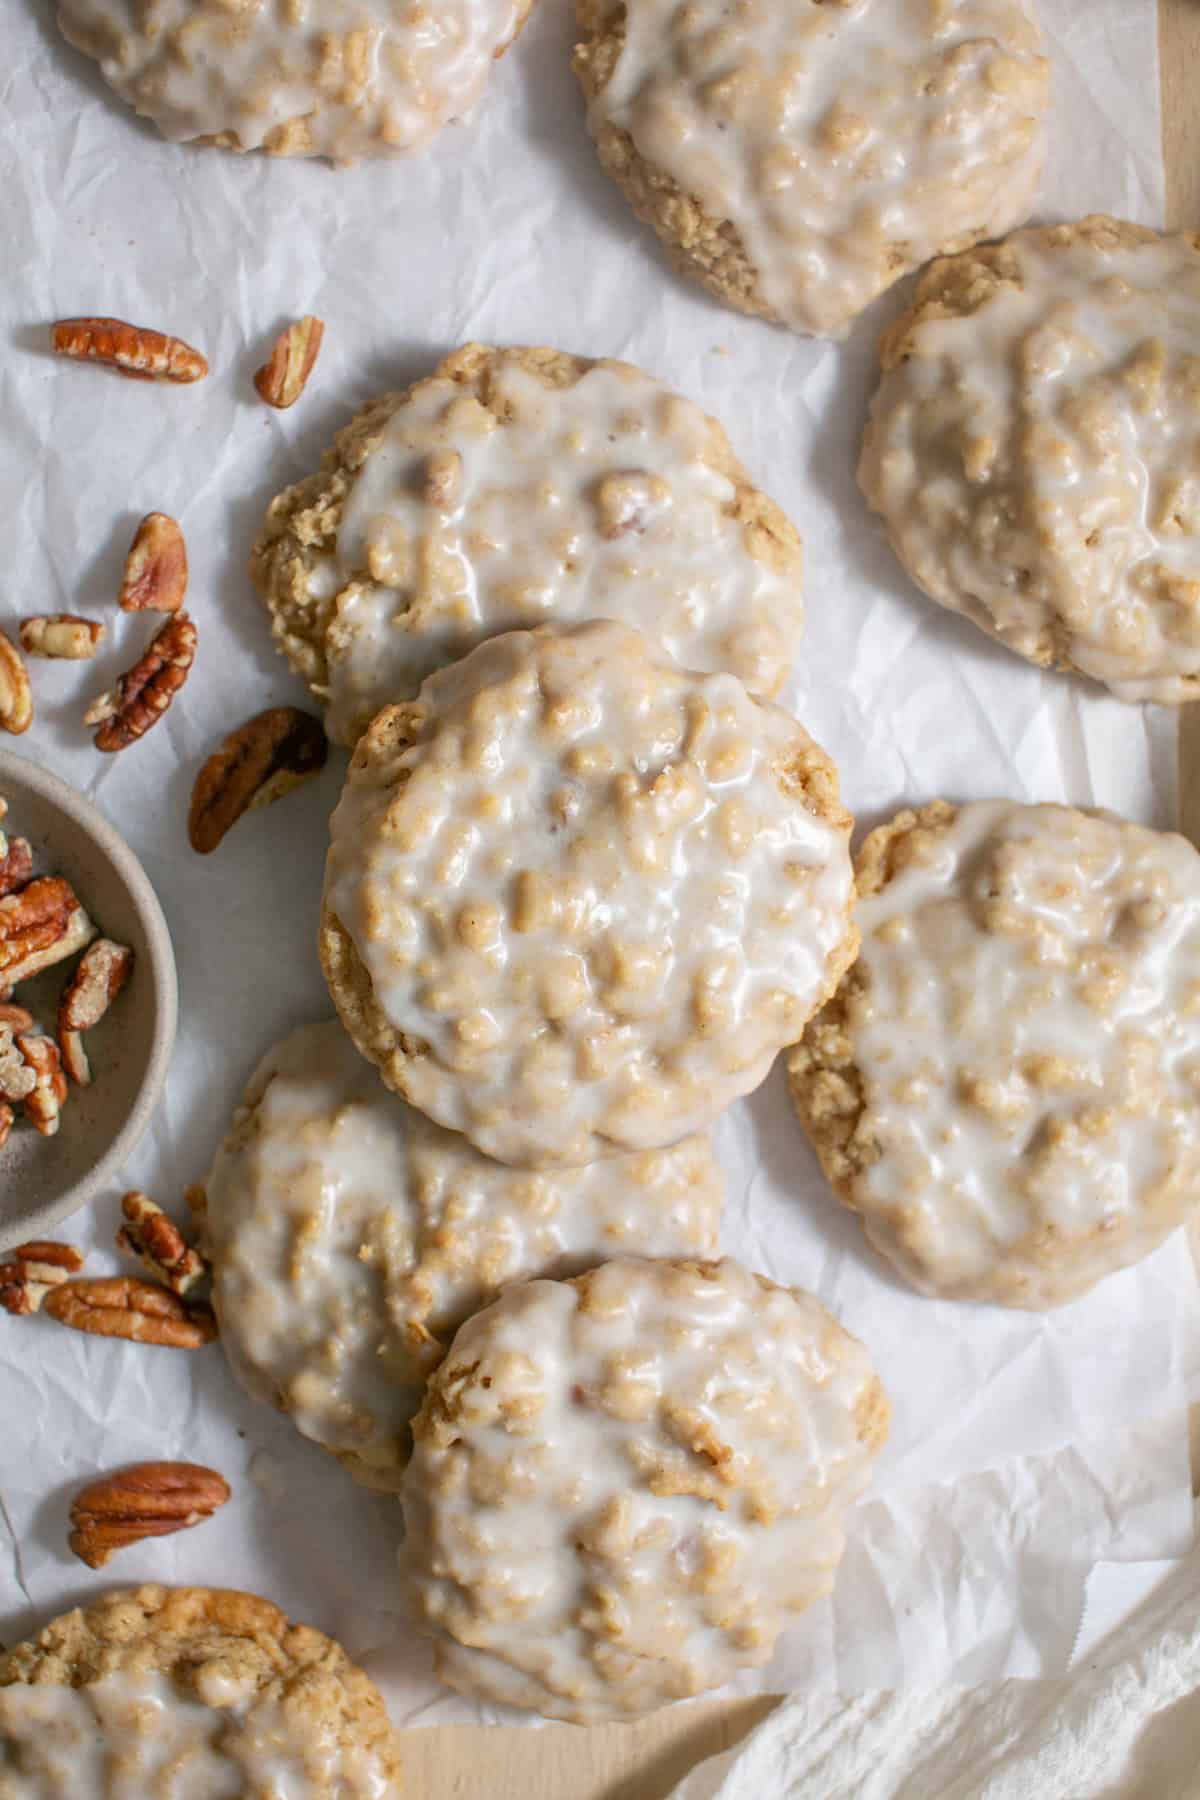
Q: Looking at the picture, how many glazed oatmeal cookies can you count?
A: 9